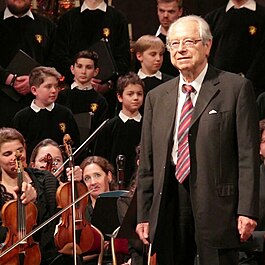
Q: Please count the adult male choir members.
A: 4